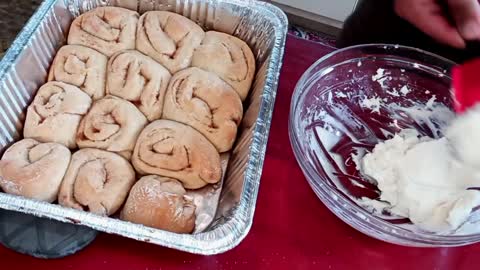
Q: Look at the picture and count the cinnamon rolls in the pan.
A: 12